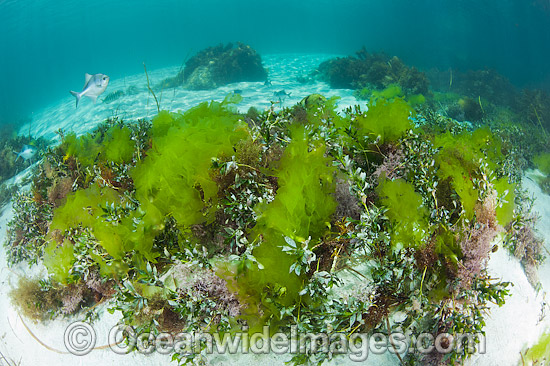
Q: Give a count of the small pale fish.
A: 2